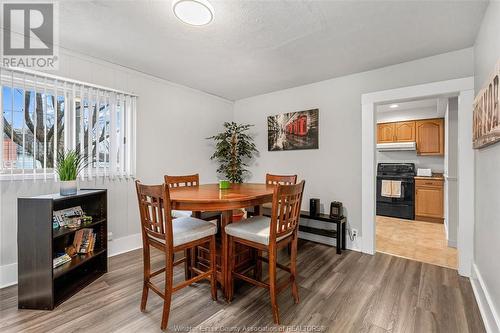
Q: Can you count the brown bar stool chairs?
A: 4